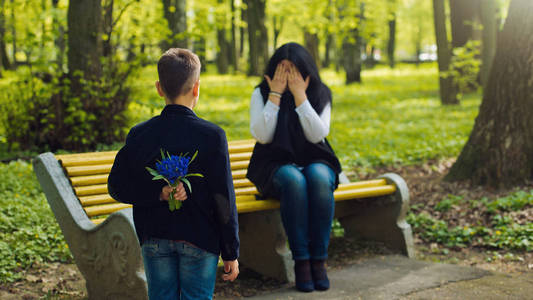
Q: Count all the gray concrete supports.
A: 3